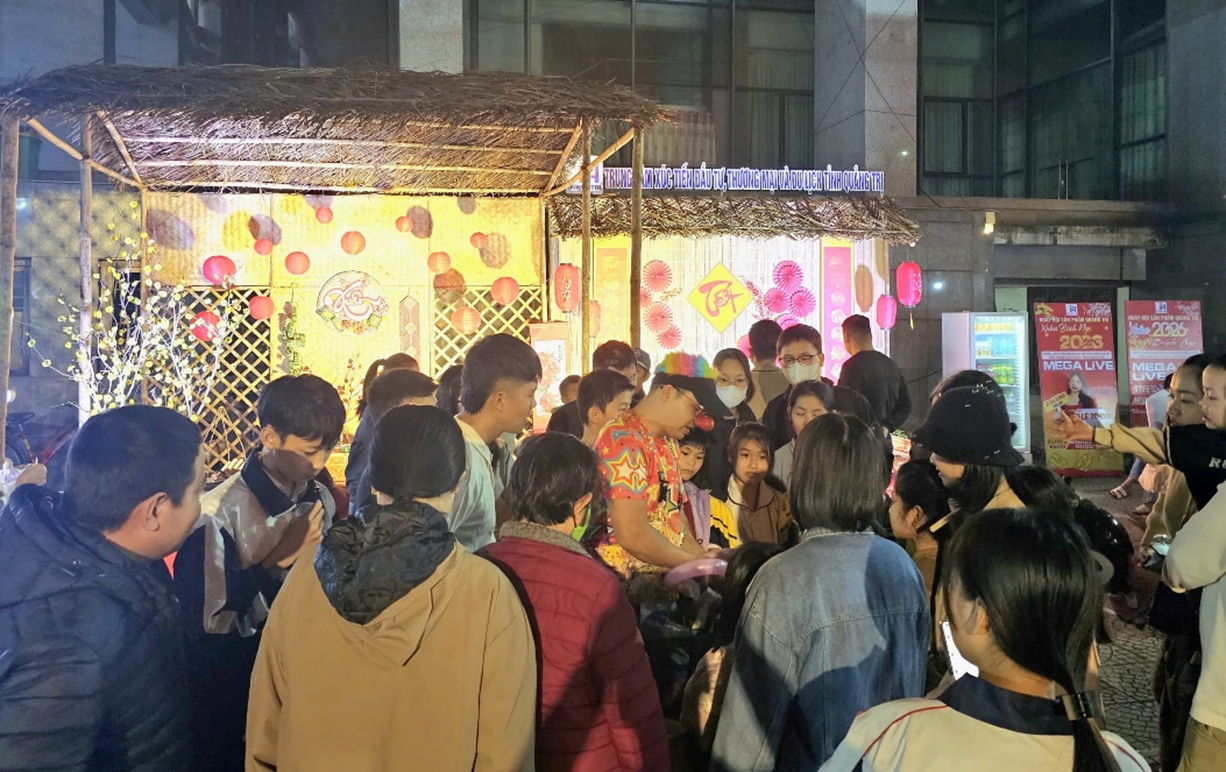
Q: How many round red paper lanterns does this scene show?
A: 12